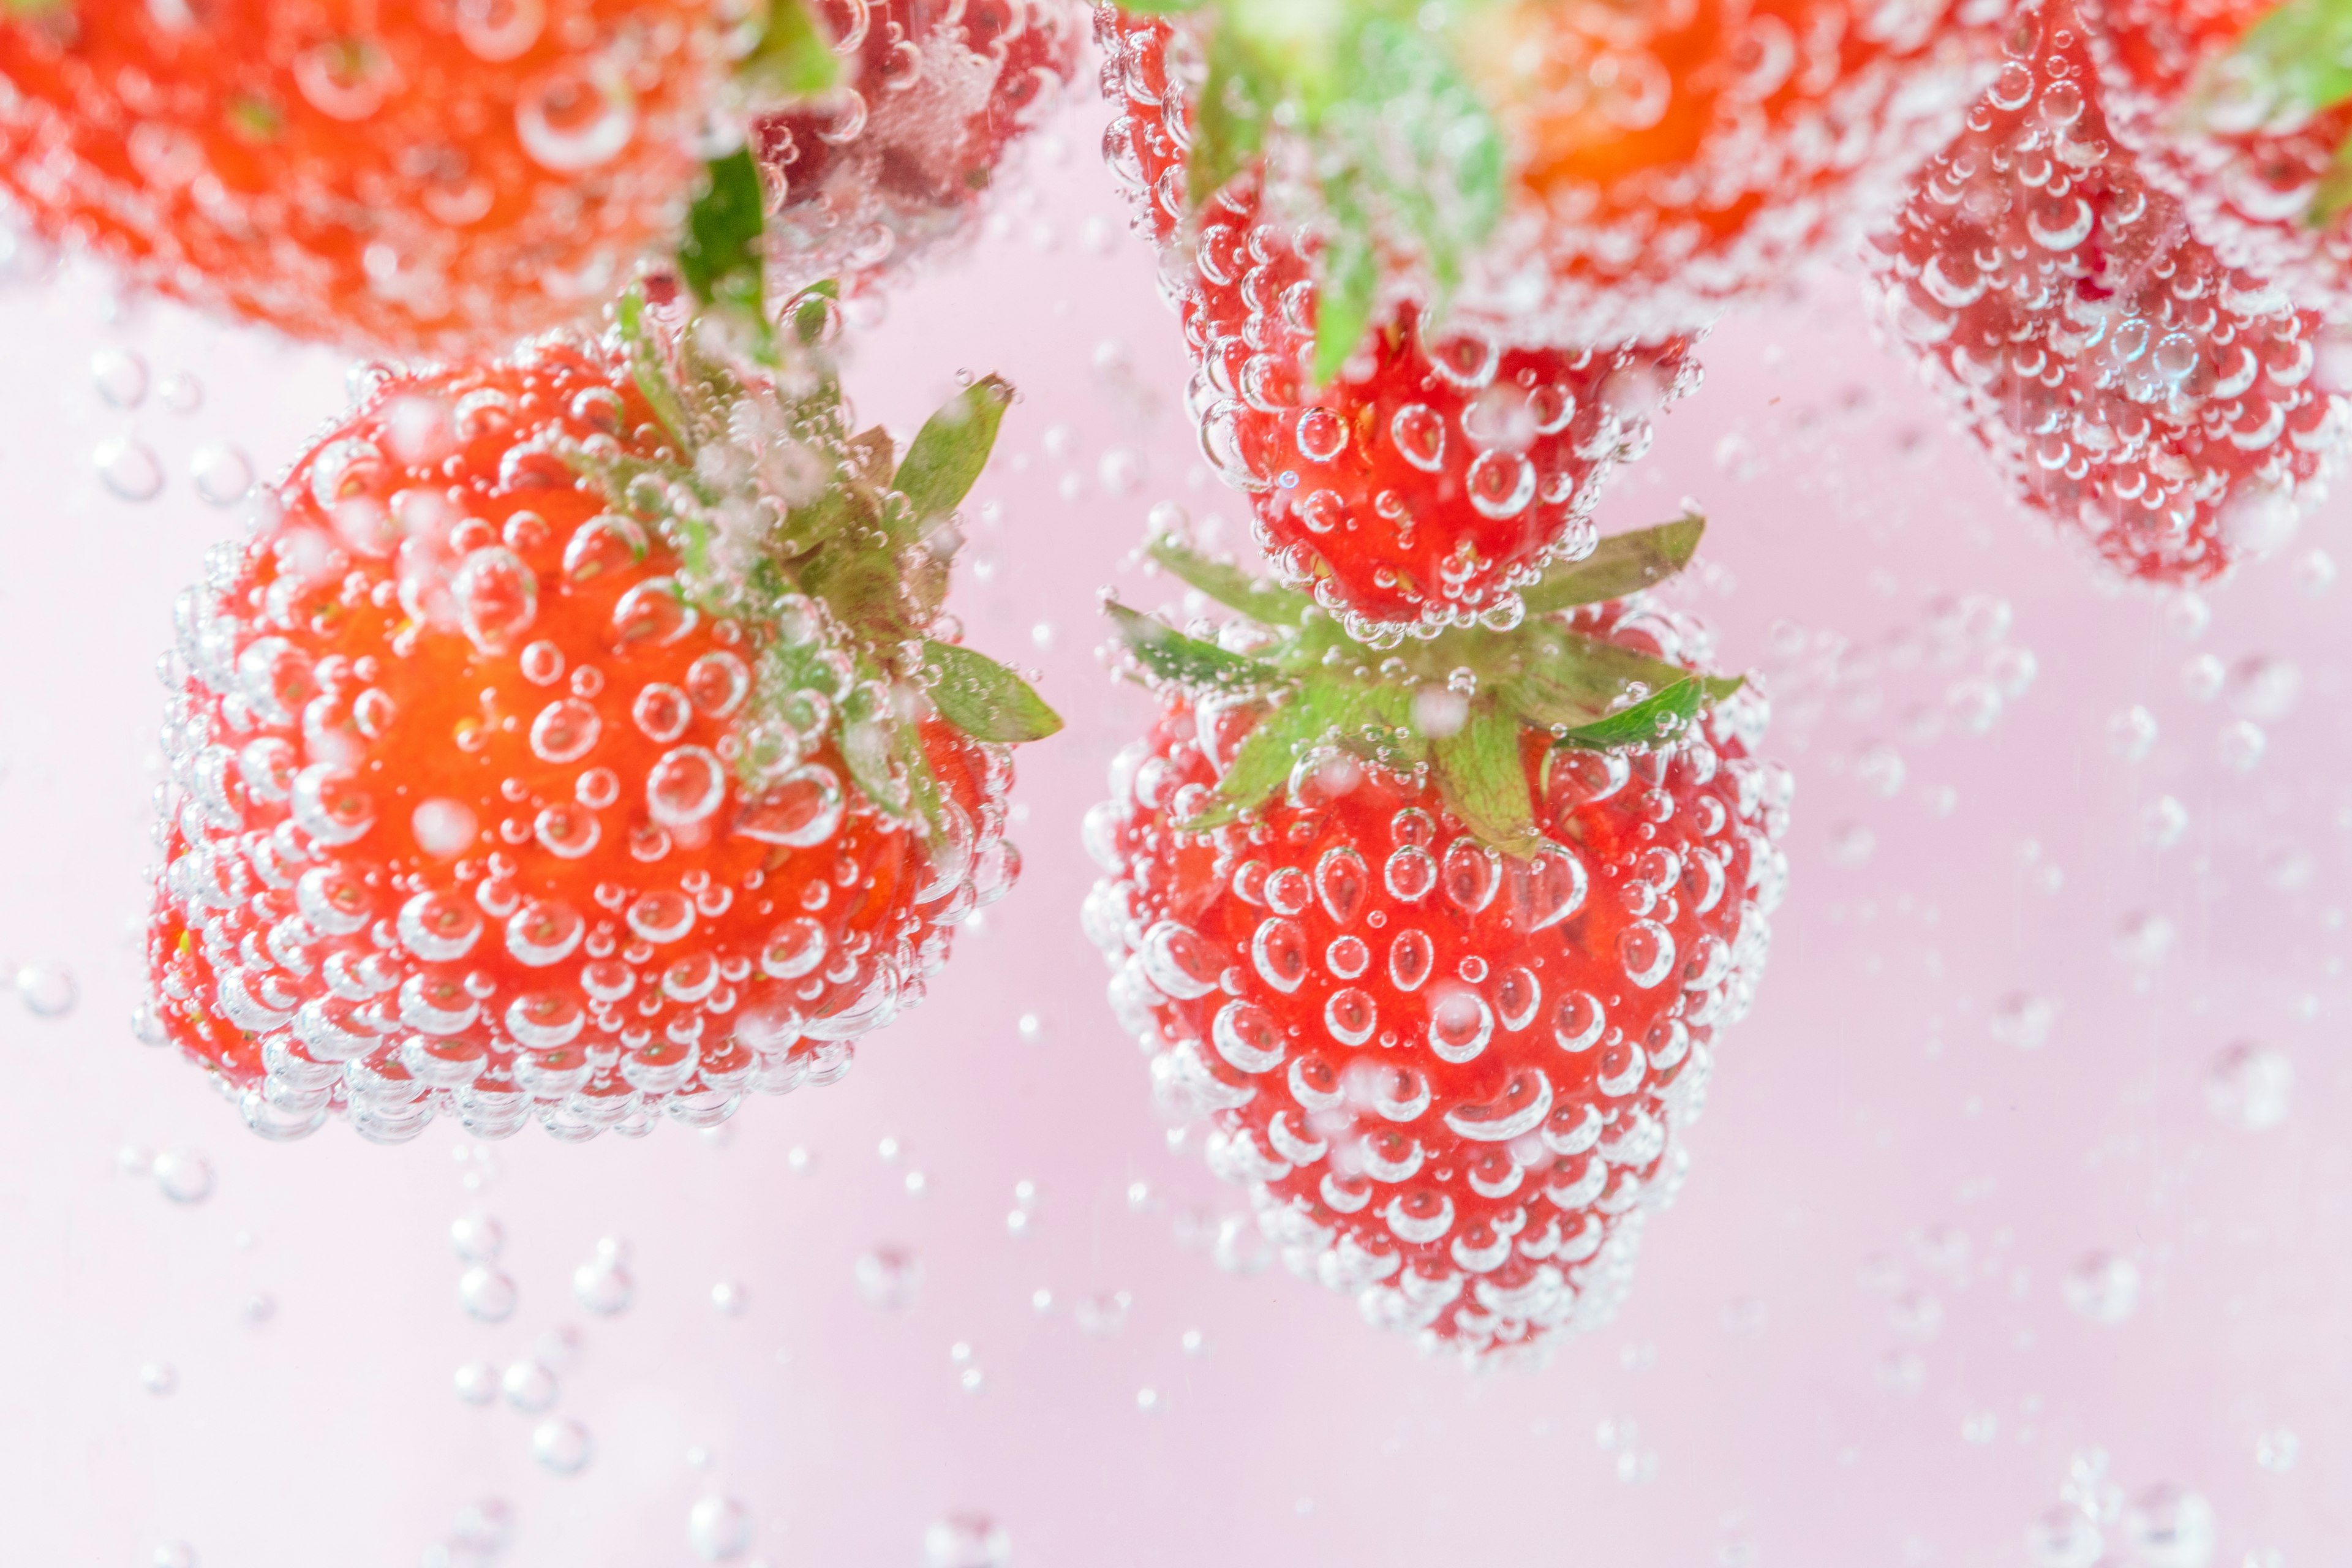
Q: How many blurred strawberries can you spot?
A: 3